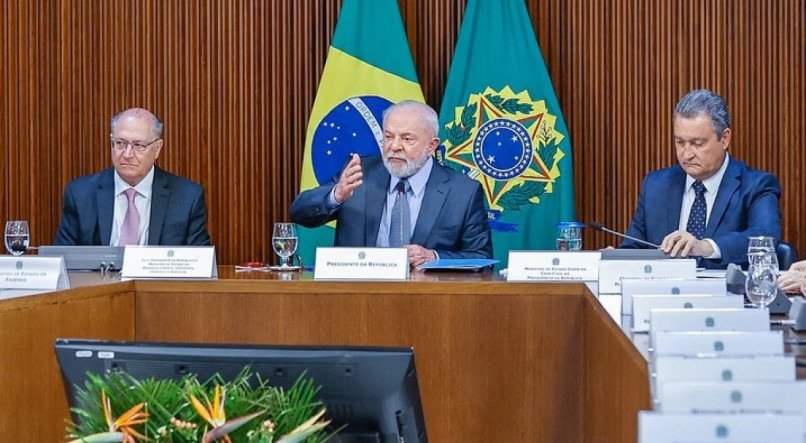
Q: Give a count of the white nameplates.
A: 12